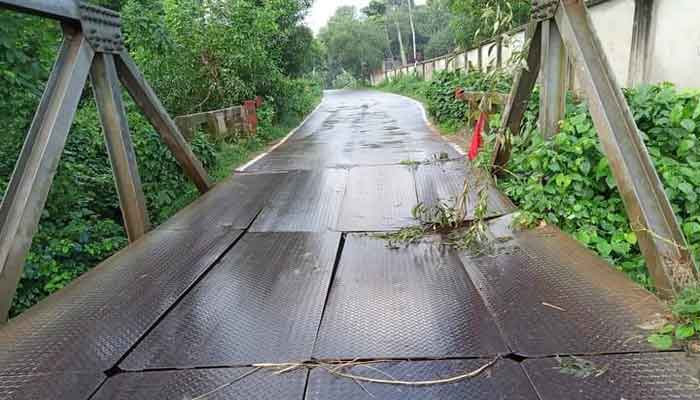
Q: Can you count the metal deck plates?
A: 12